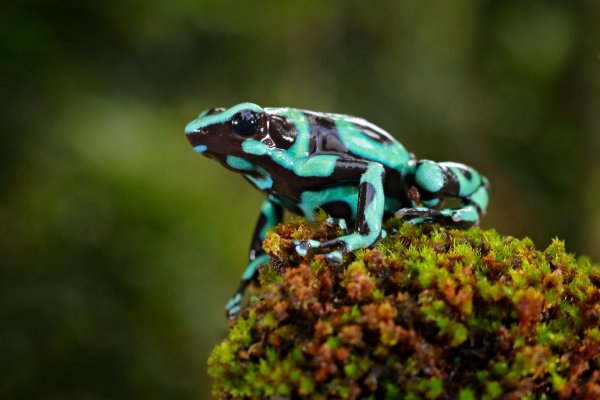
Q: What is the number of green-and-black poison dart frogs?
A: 1